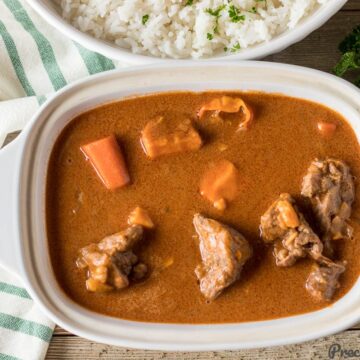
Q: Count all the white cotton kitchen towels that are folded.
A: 1